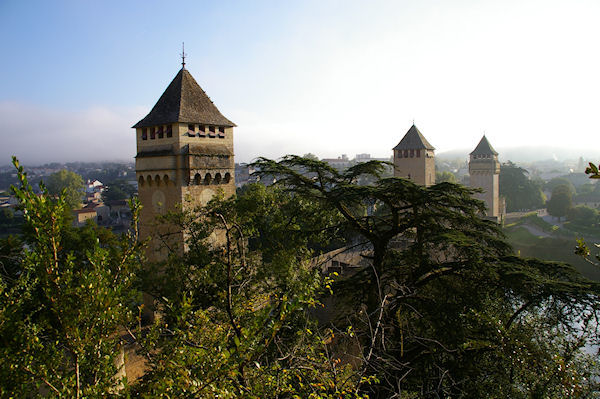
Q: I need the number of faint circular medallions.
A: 2